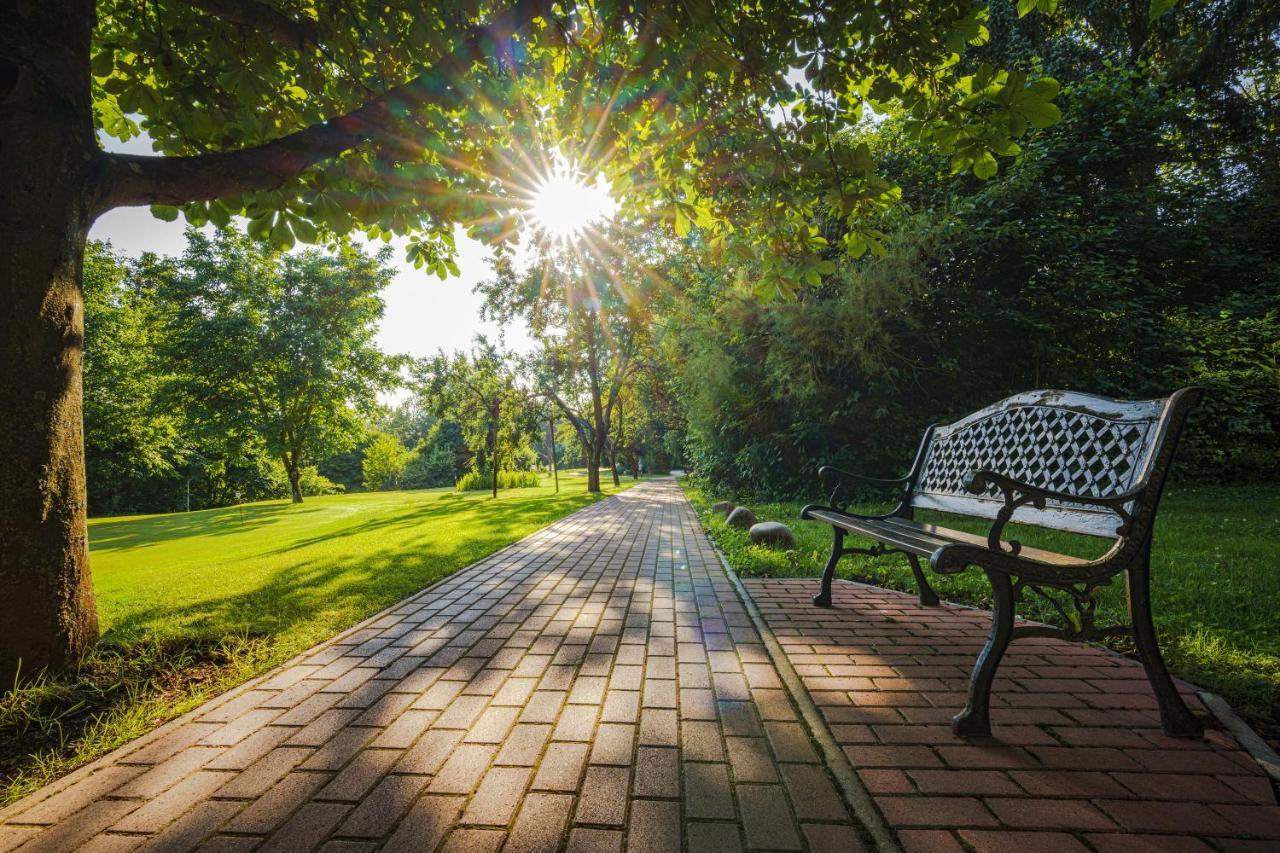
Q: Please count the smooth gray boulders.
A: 3